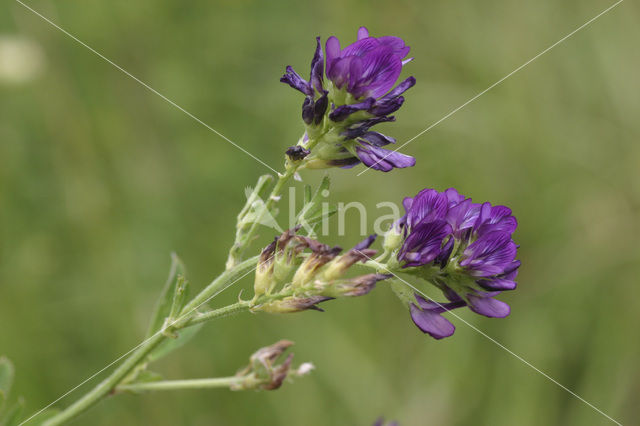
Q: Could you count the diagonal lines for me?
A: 4